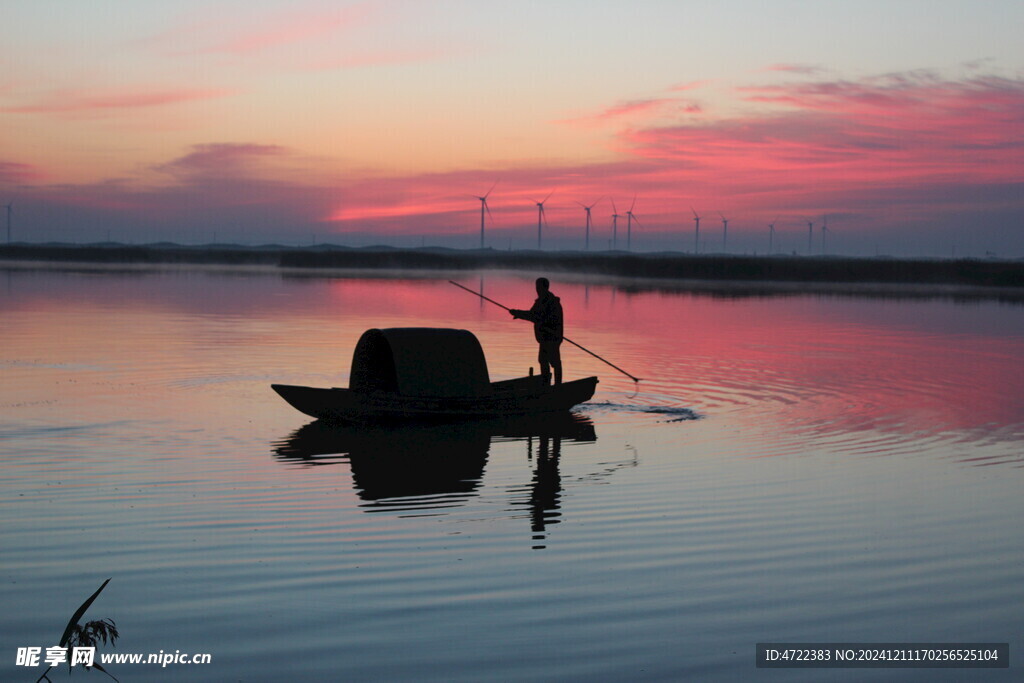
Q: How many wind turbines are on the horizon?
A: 11